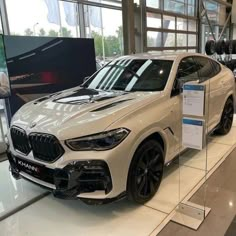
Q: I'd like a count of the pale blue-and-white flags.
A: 3